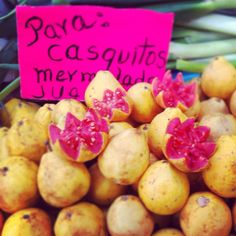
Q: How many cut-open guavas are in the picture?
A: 4